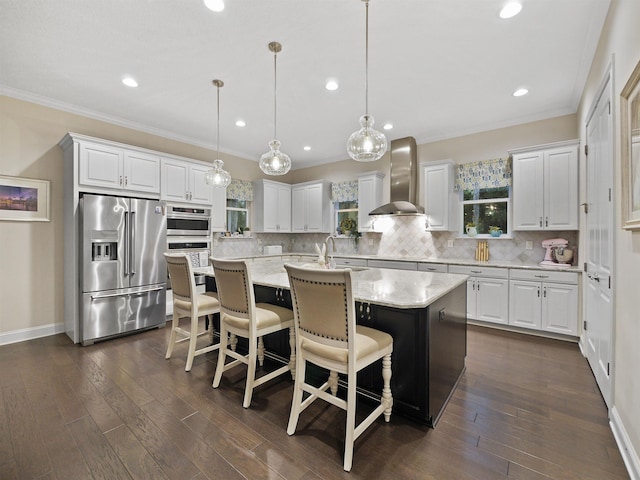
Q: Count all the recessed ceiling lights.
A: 8